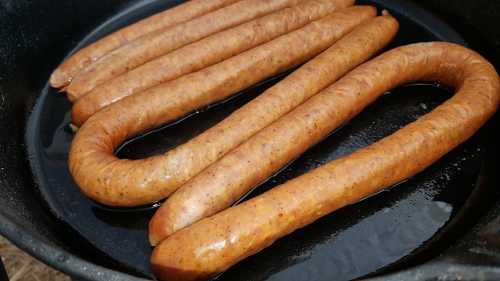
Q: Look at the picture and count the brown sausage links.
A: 5